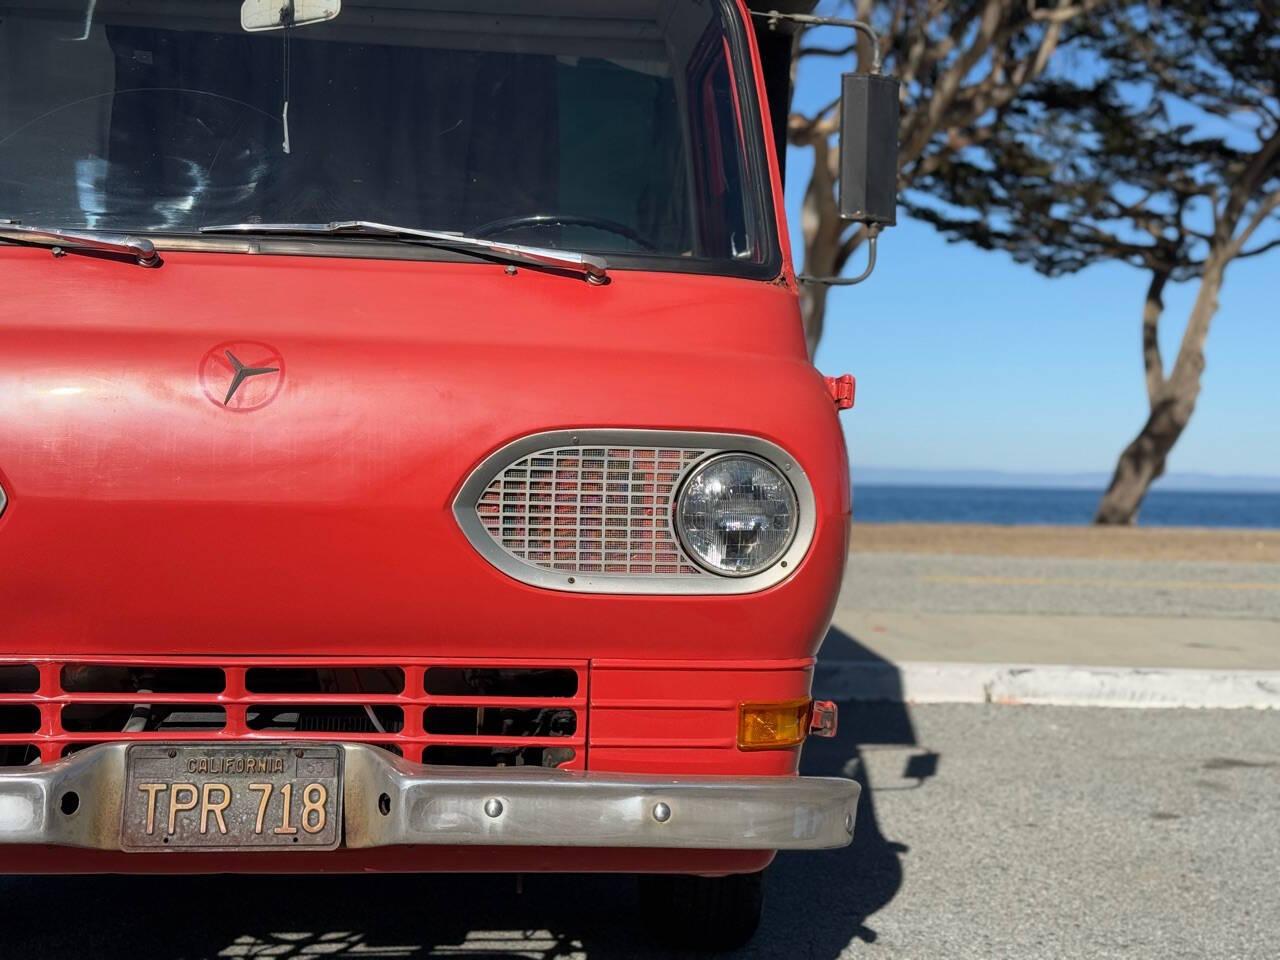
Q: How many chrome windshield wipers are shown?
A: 2